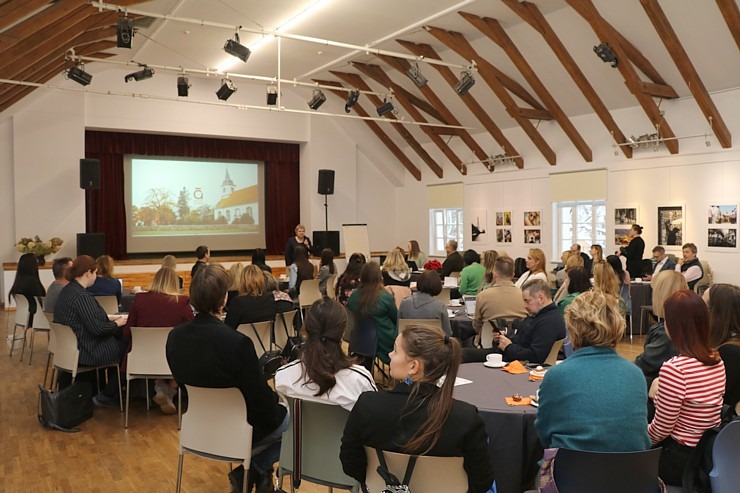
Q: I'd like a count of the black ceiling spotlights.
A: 13